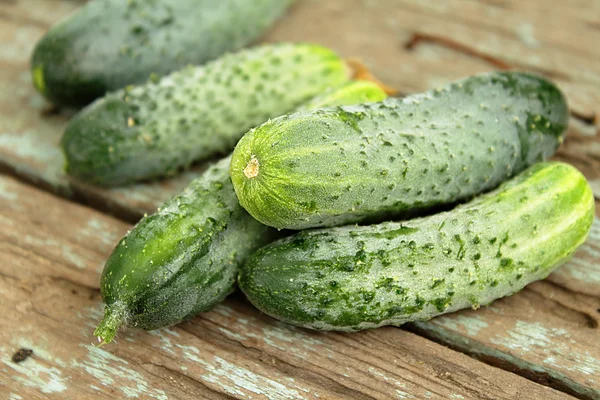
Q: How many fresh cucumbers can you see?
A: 5